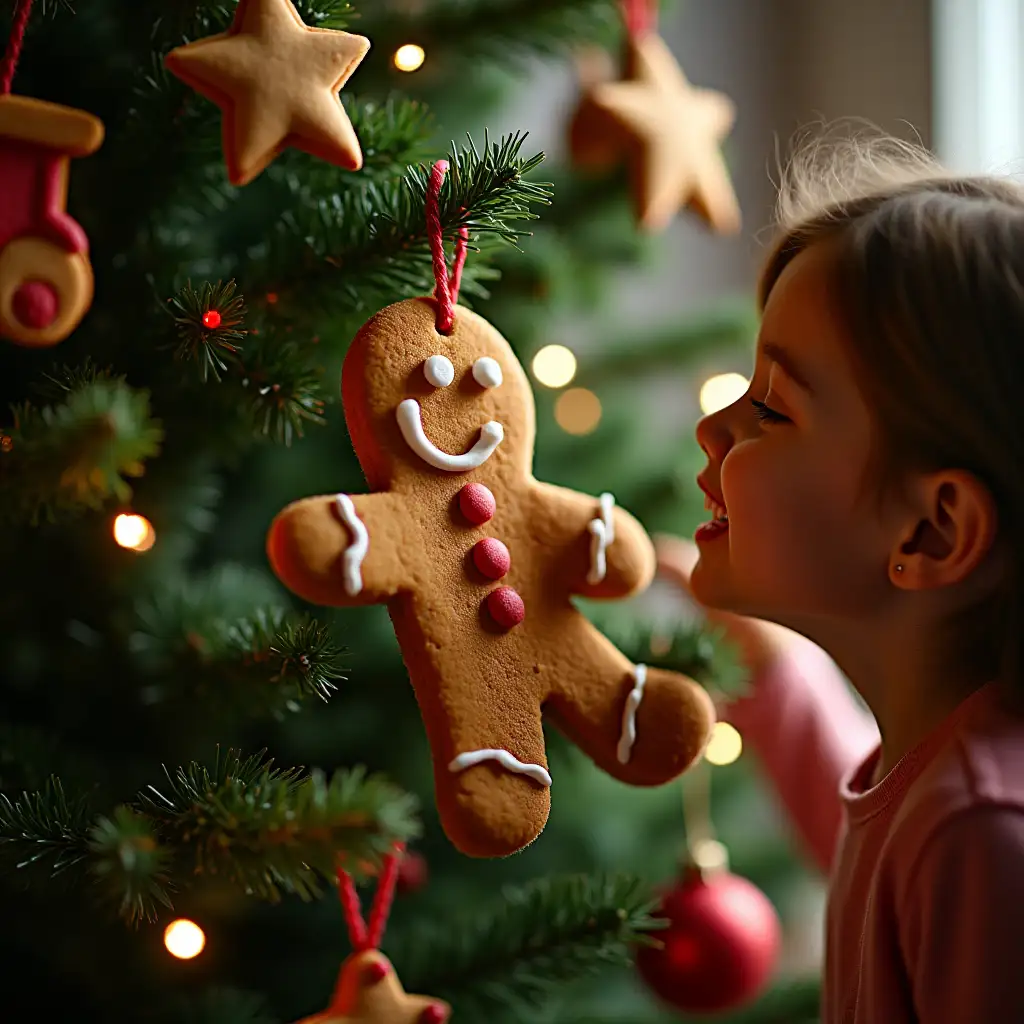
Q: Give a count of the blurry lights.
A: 7